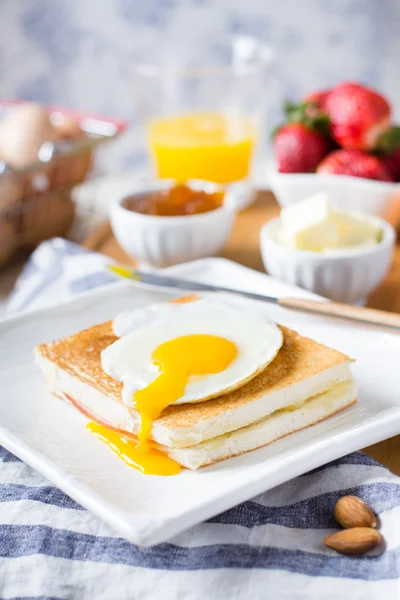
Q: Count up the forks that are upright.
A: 0